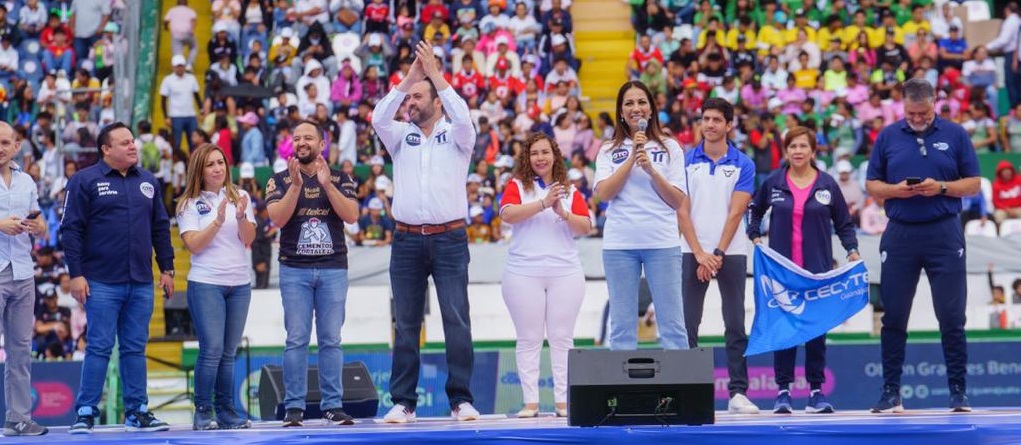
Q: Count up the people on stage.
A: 10